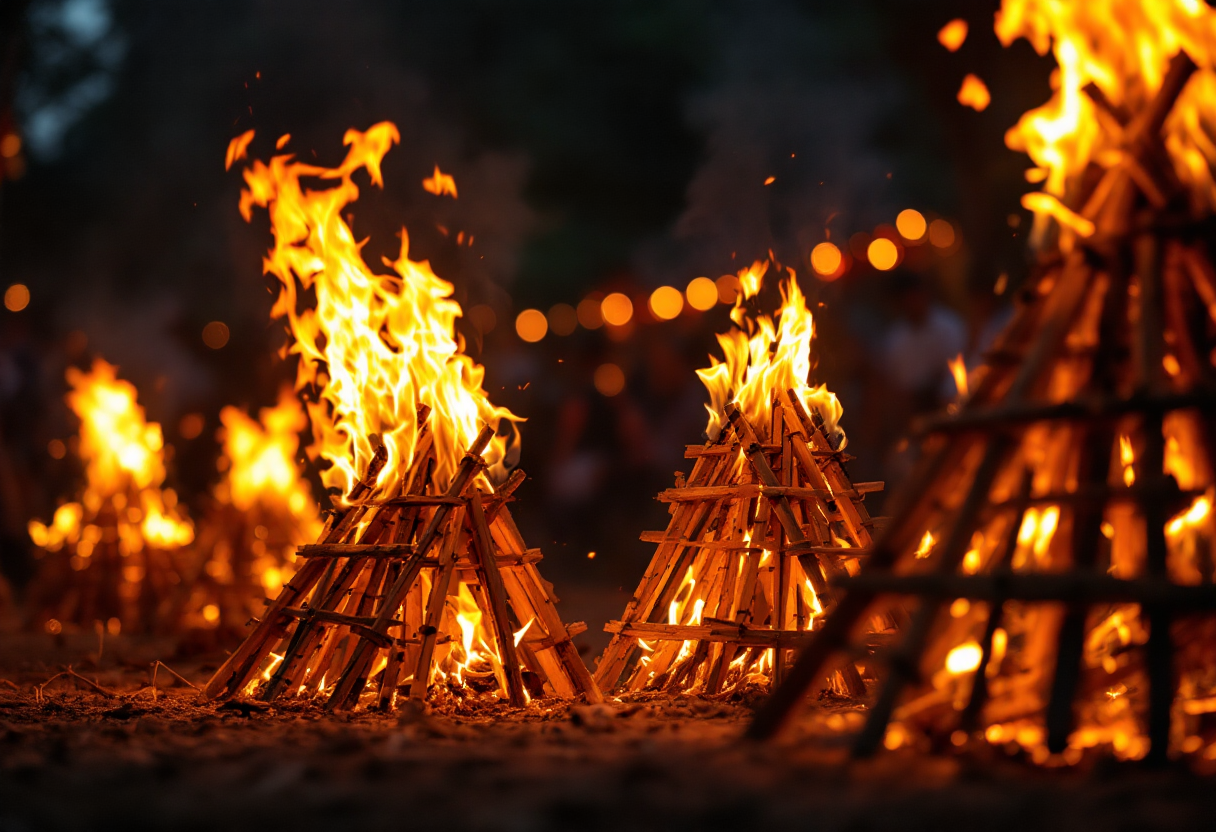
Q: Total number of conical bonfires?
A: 5